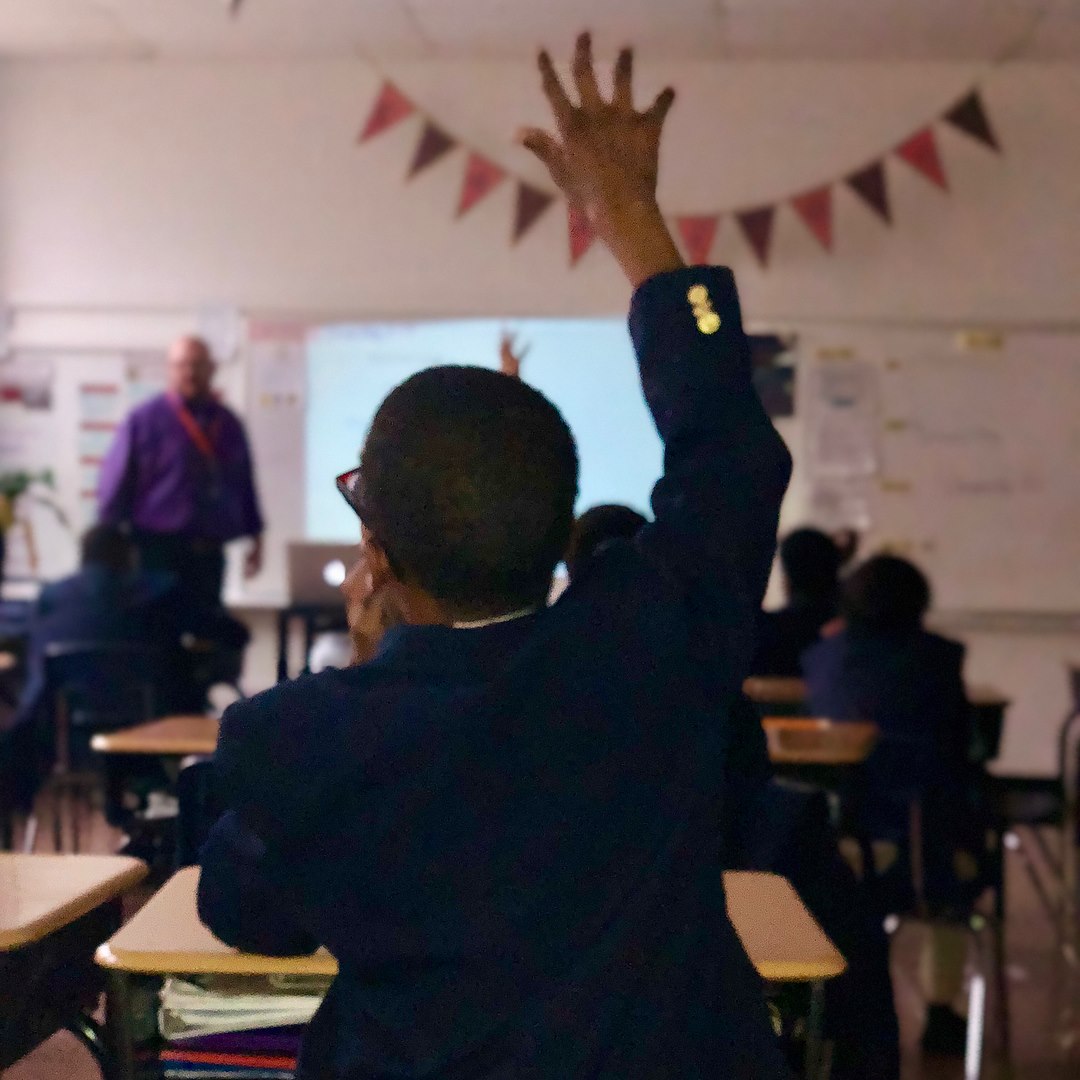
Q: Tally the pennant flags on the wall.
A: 11